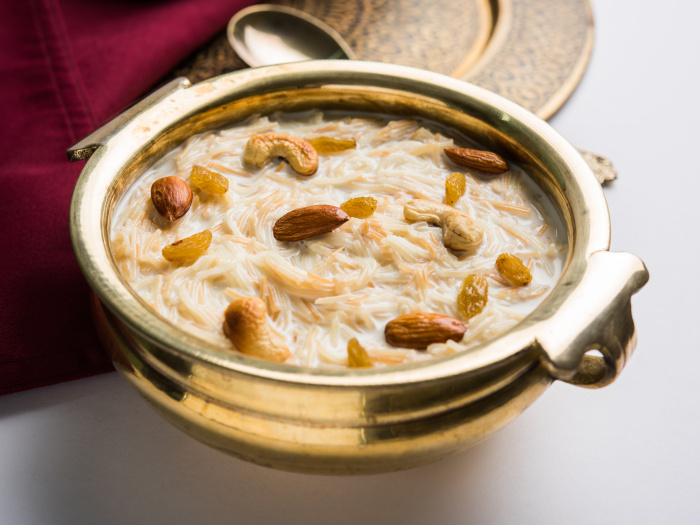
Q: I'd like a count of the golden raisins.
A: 8